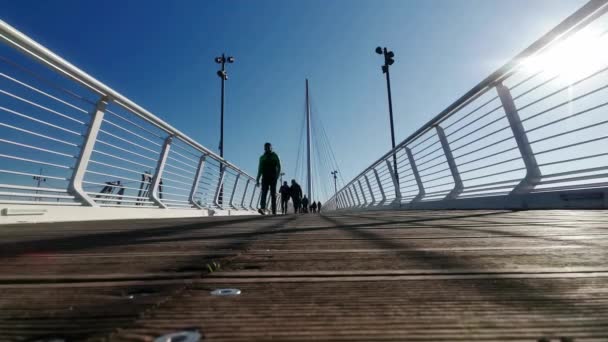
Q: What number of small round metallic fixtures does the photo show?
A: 2